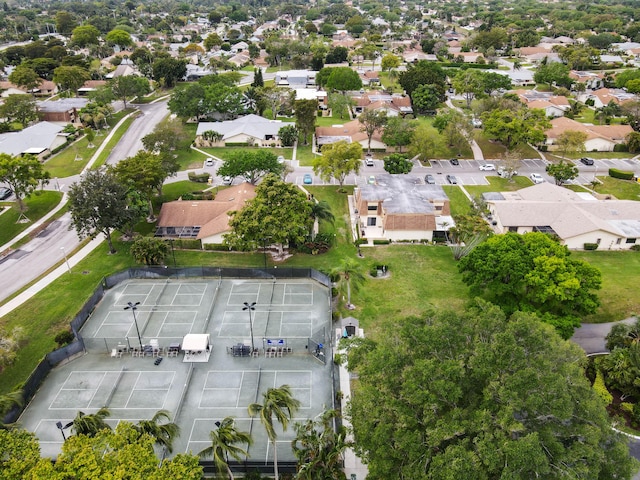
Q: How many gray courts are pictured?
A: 8